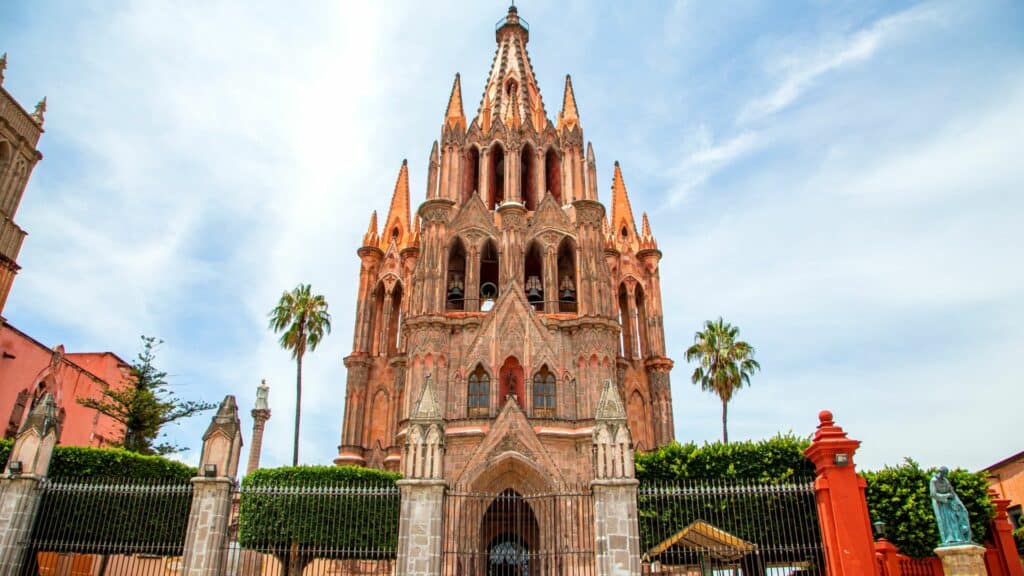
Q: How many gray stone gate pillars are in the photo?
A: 4